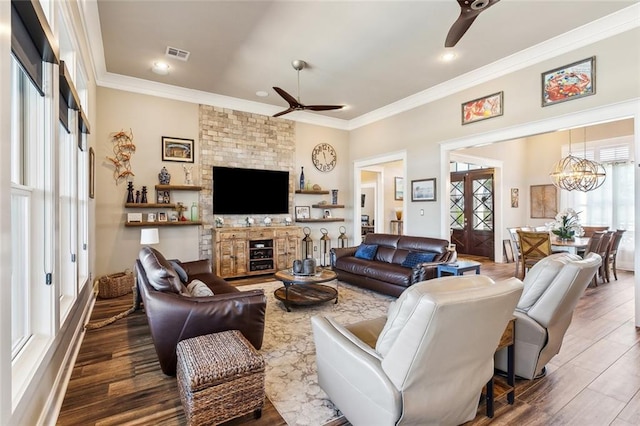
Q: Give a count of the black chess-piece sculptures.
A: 3